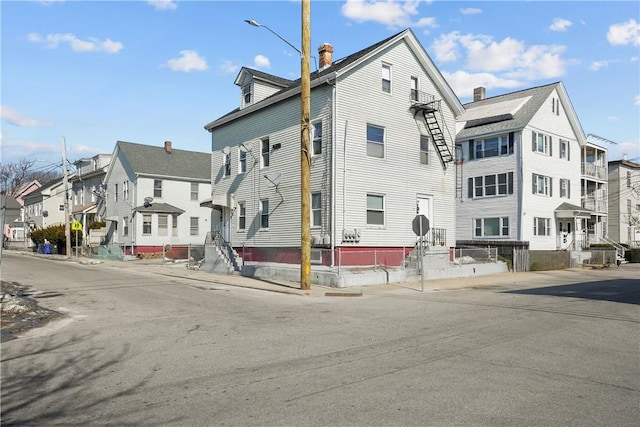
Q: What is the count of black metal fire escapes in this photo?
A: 1